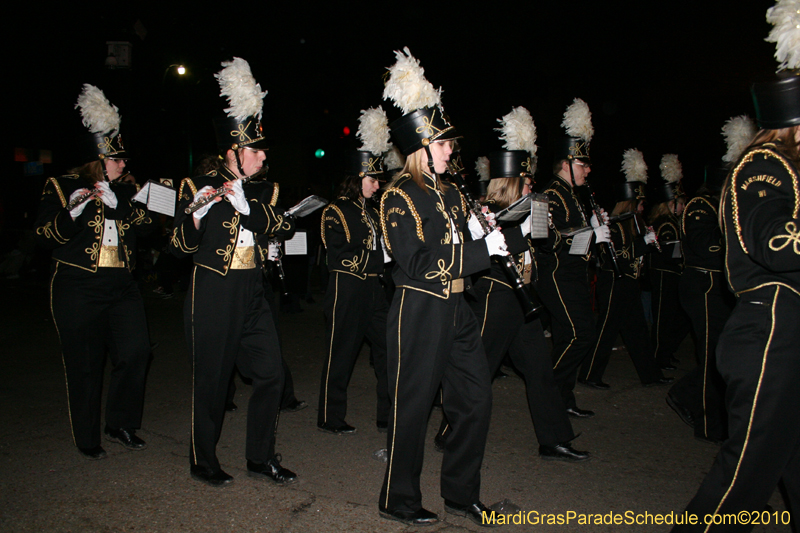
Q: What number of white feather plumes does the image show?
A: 12